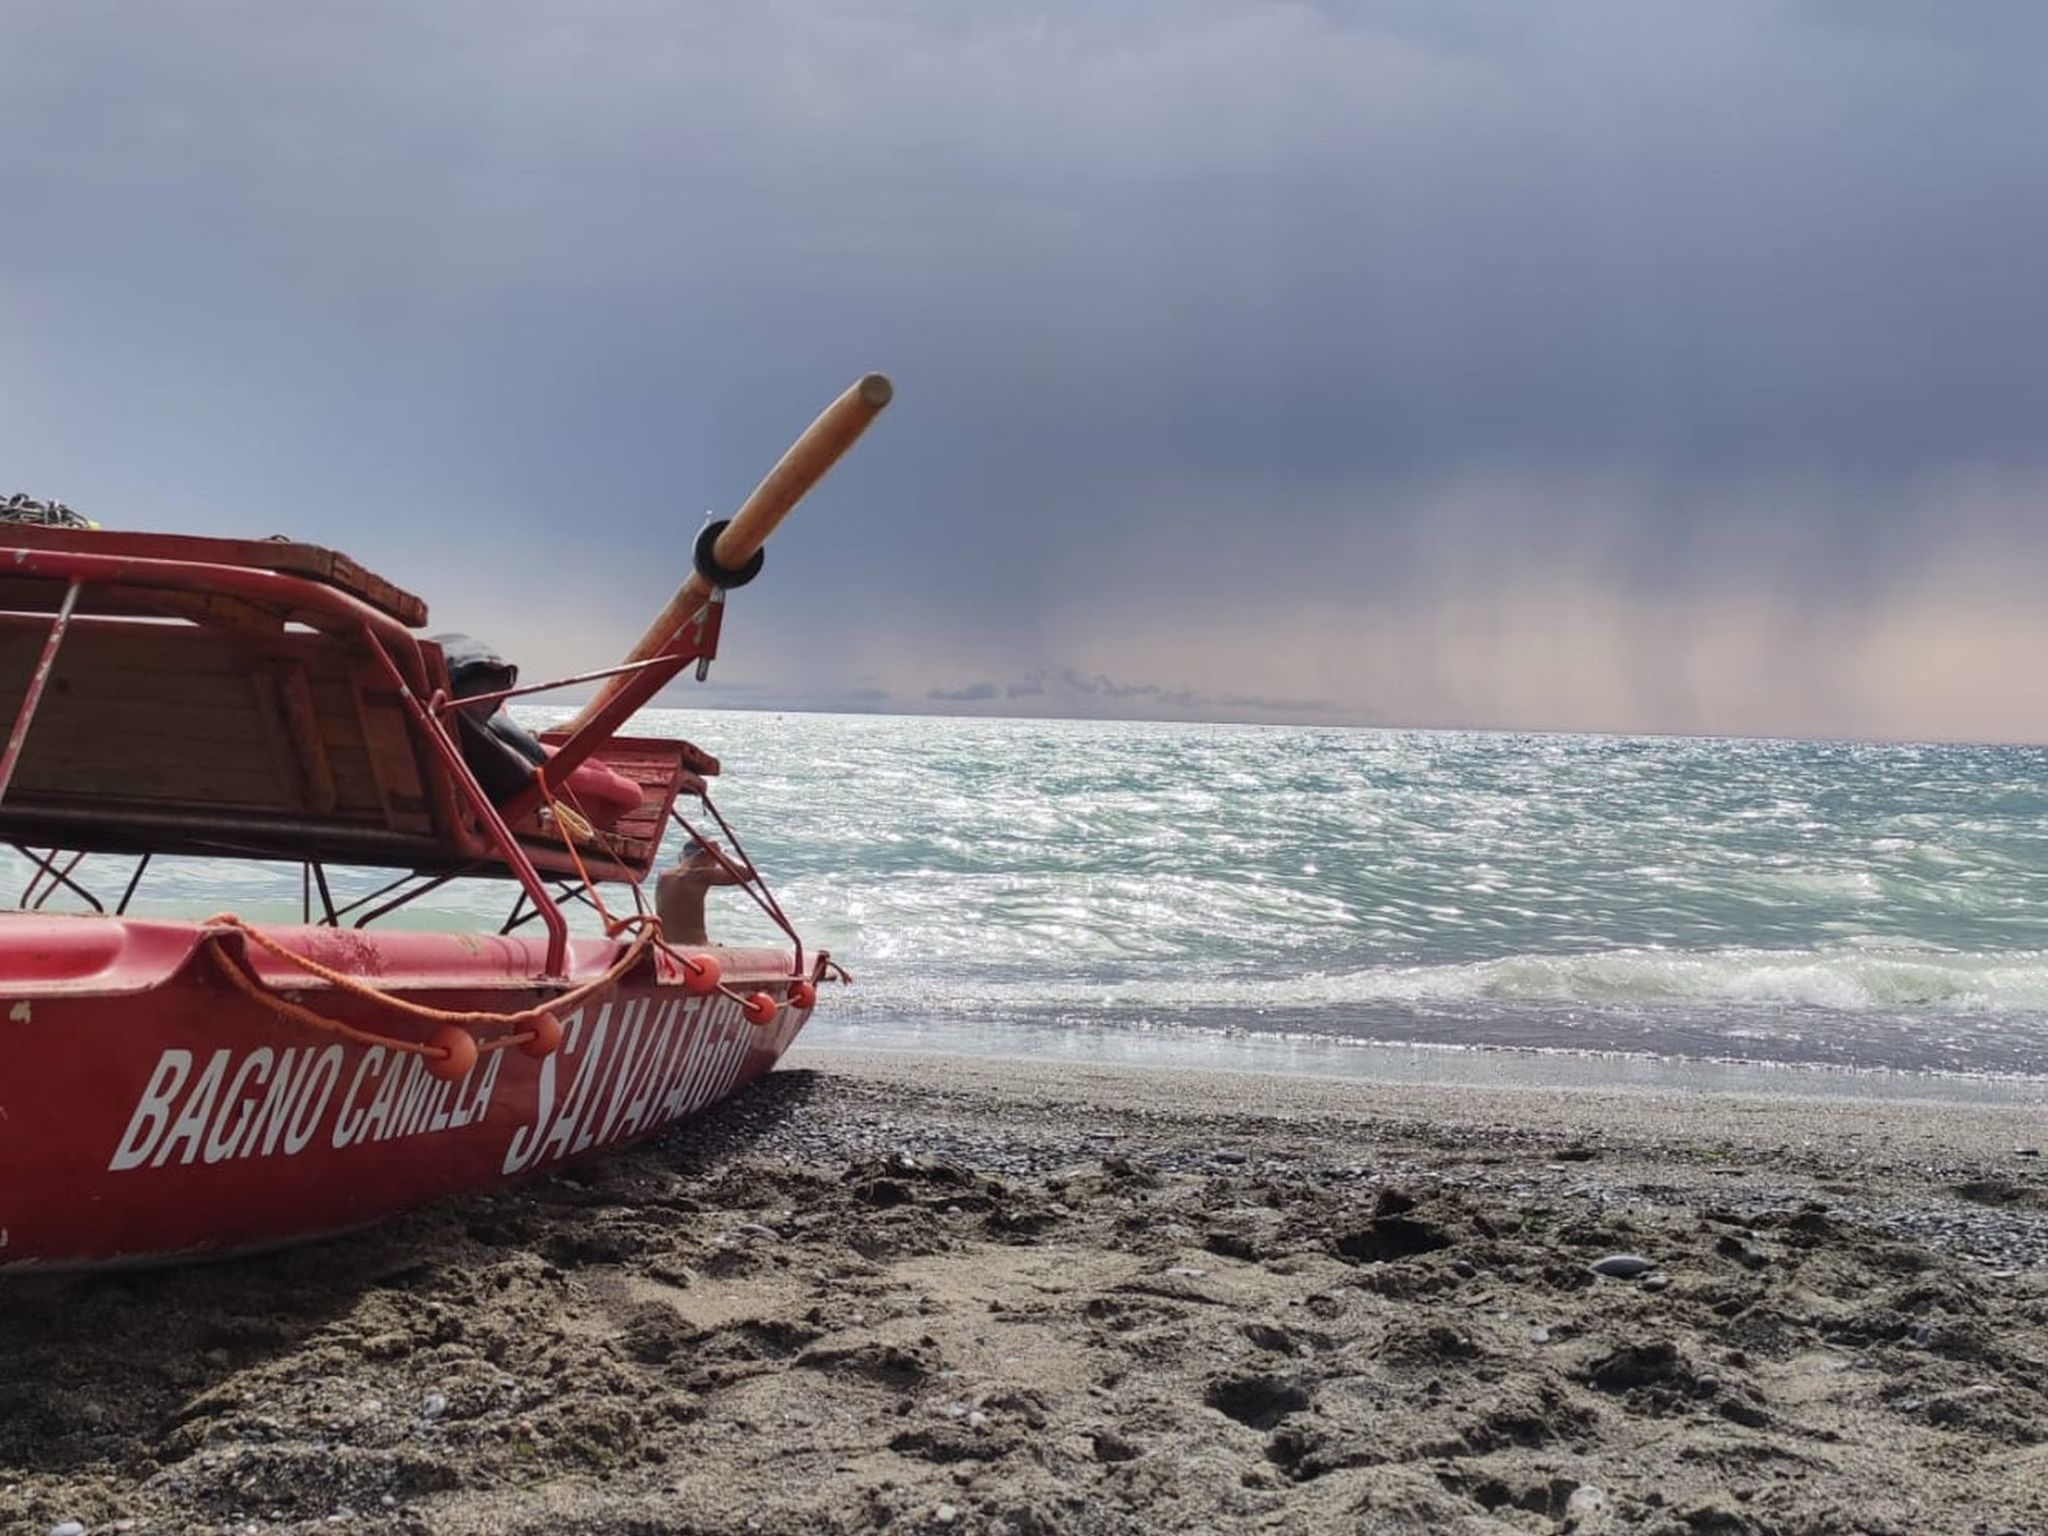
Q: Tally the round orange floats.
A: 5